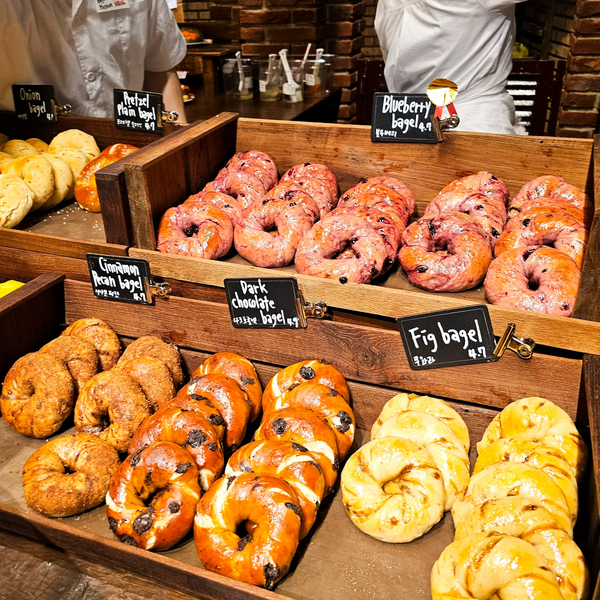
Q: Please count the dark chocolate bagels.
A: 10